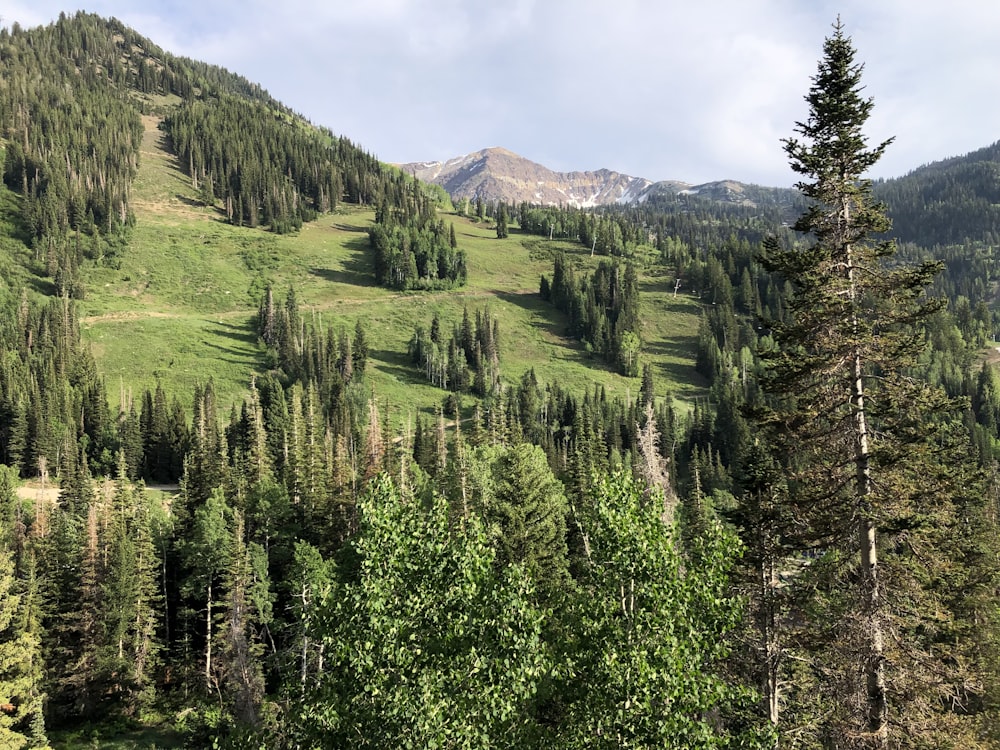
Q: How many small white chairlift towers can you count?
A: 3